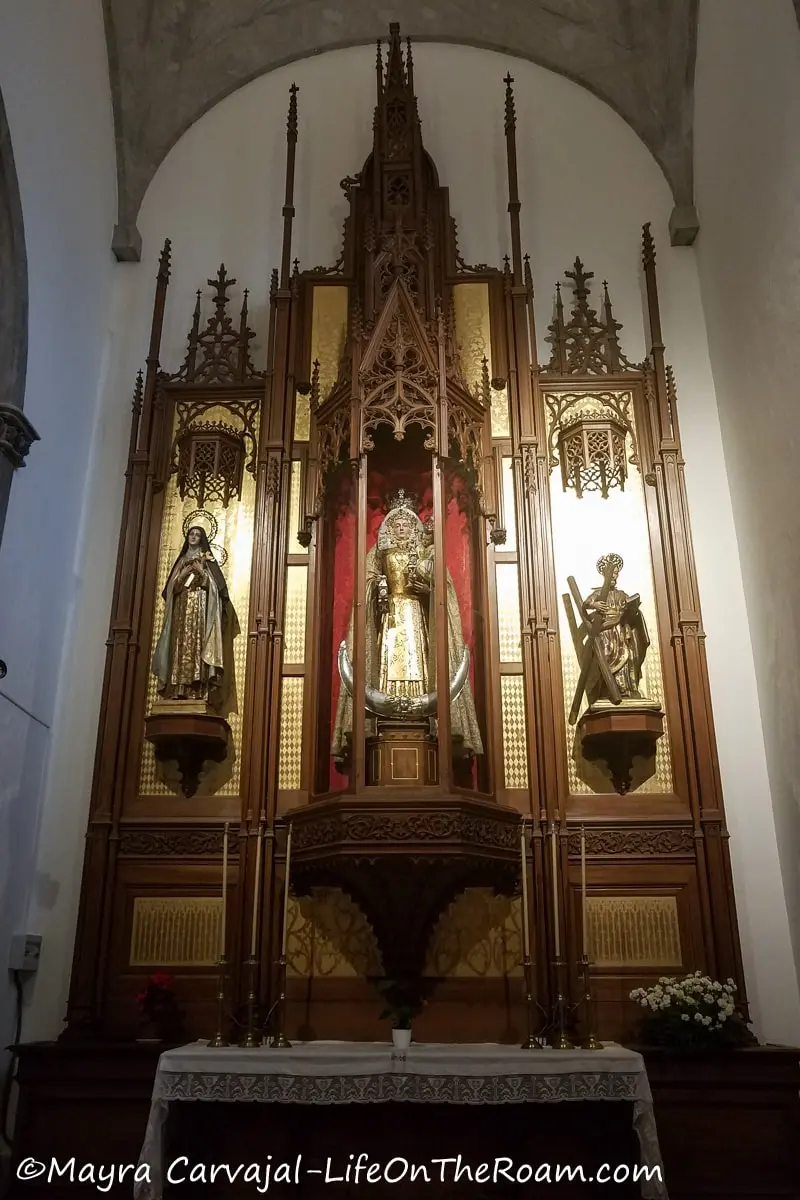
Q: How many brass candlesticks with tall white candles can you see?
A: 6